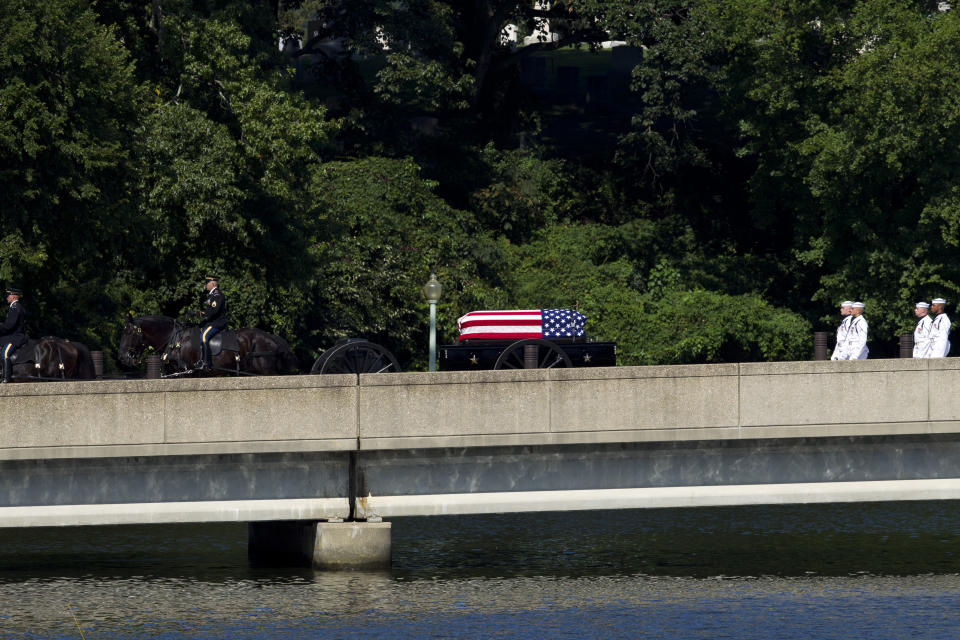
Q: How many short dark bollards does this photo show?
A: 5